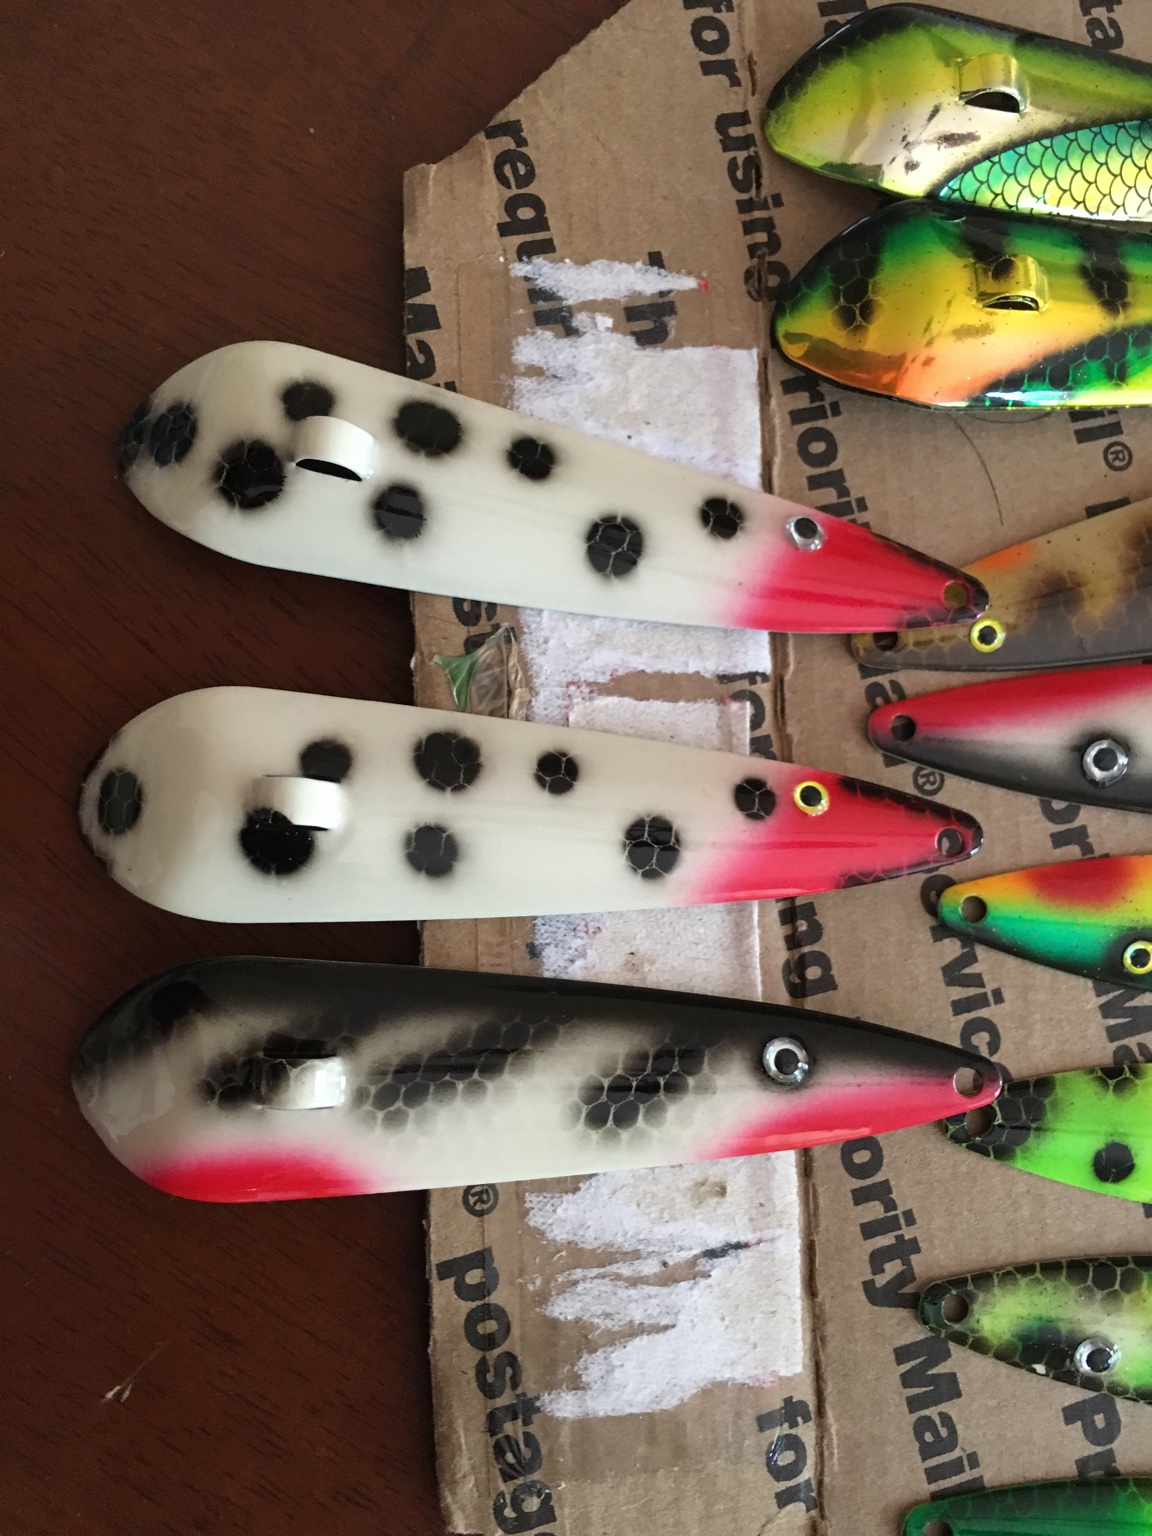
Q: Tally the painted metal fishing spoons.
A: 11